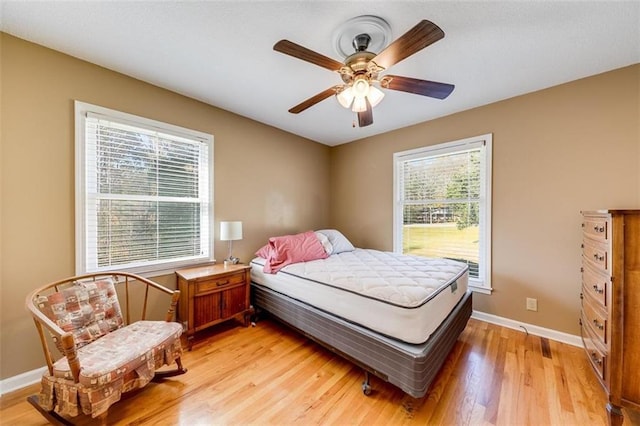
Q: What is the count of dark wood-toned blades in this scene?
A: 5